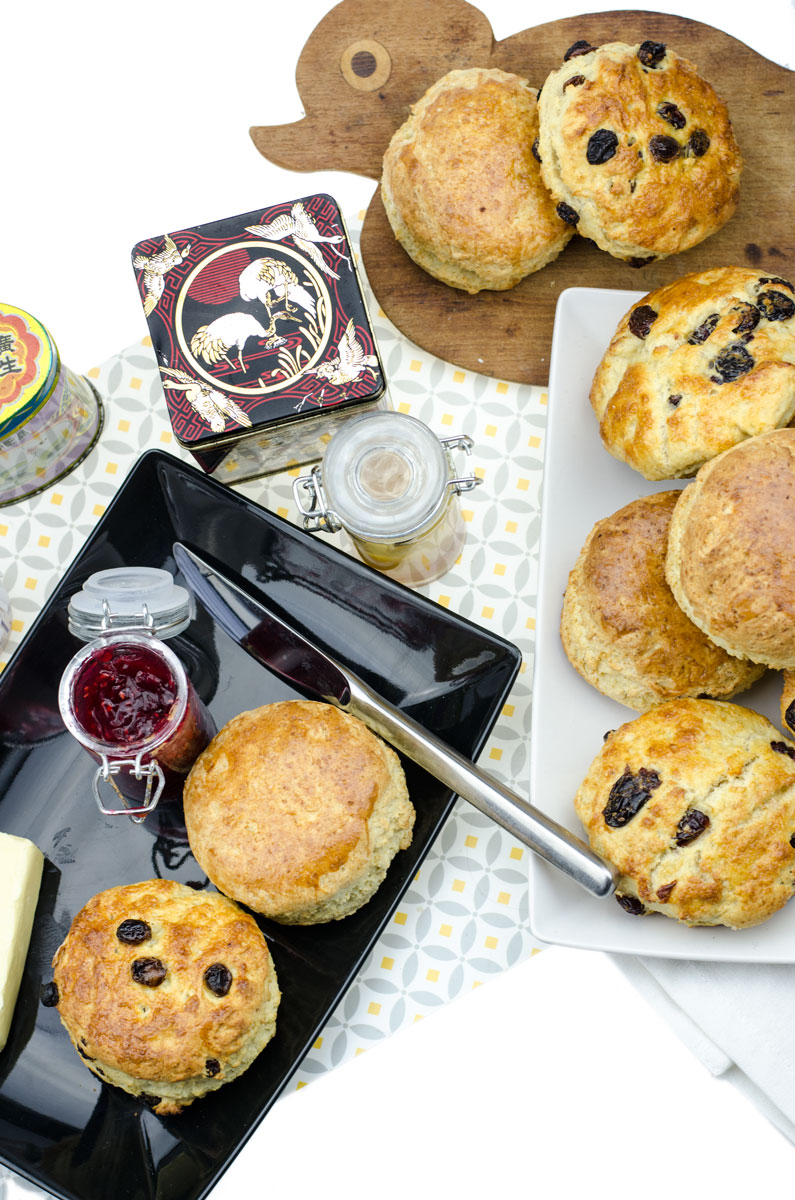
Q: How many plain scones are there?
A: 4